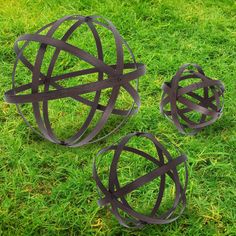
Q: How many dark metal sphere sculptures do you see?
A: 3